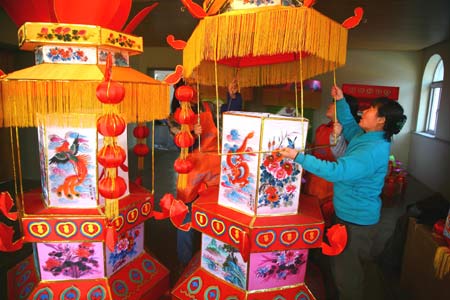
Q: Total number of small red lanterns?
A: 10